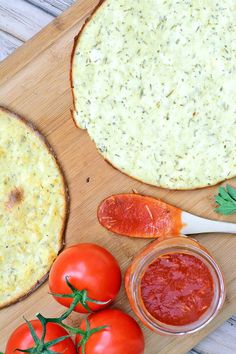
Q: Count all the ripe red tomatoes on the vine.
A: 3